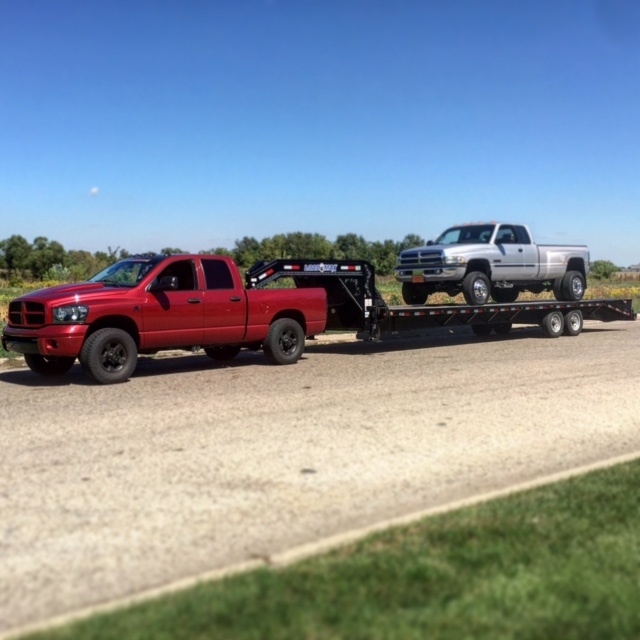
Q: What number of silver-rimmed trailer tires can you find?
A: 2